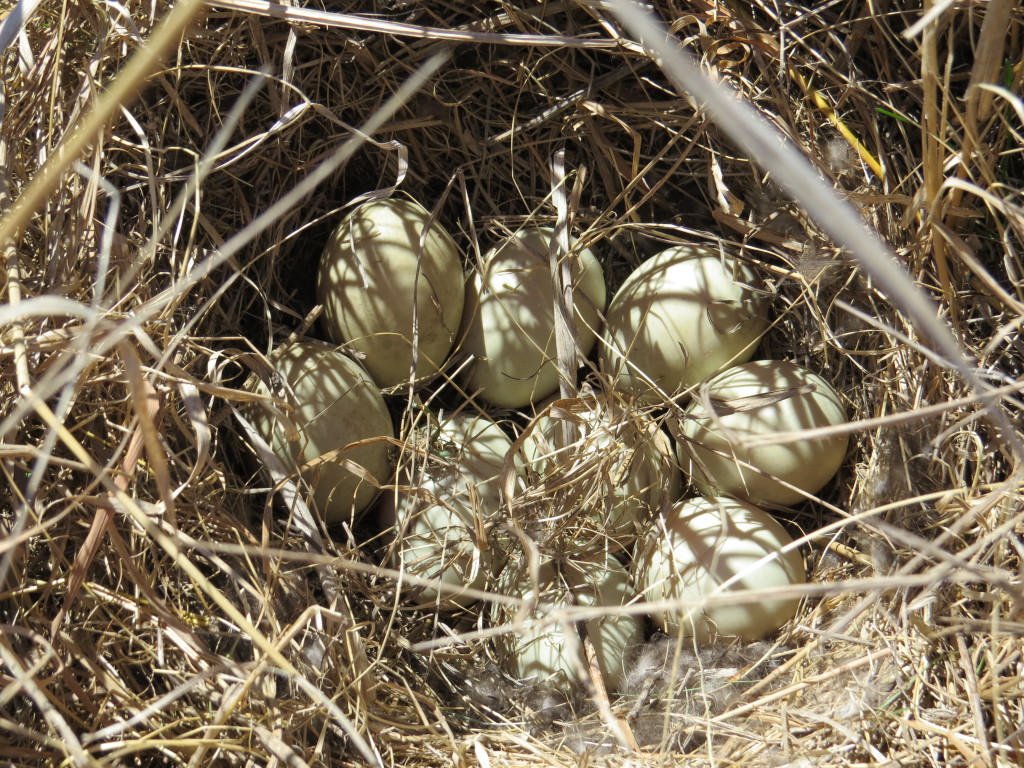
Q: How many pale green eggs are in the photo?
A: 9